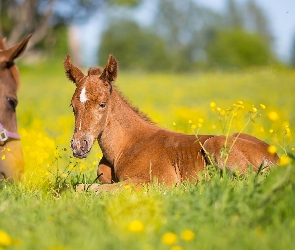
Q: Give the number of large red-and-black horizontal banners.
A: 0